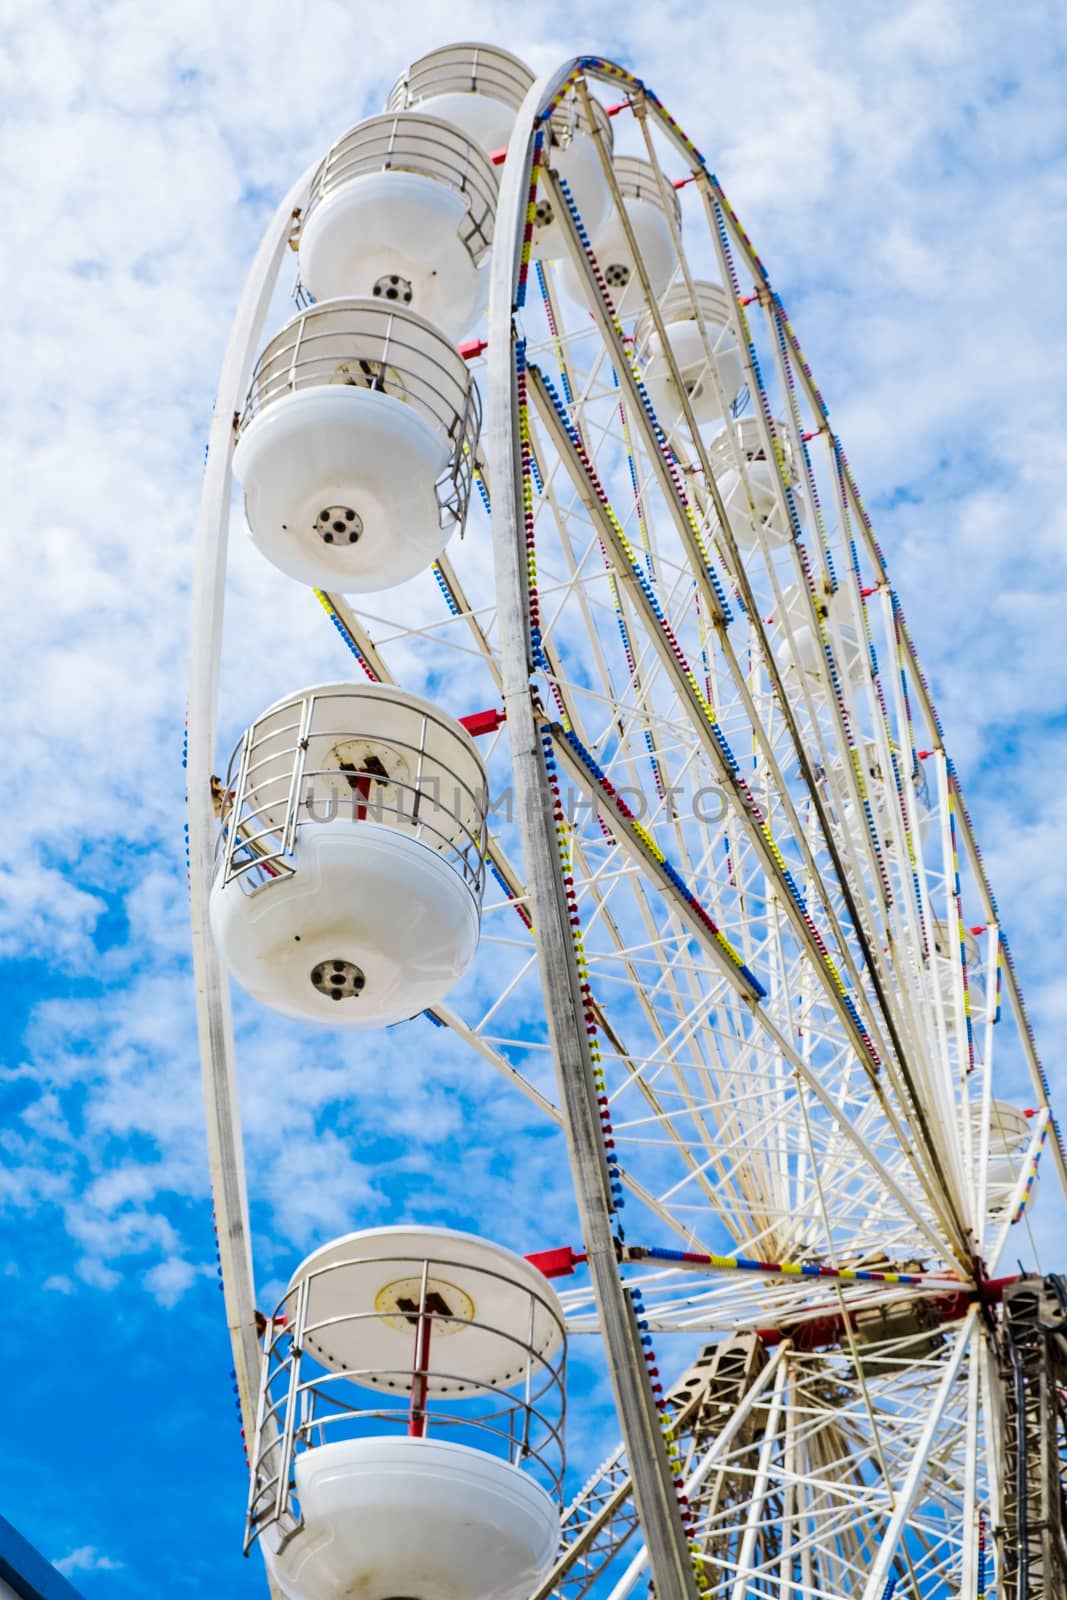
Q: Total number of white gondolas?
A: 13